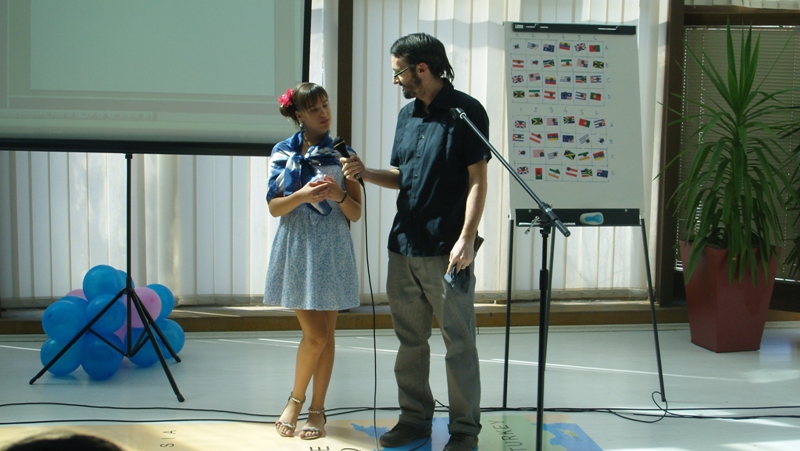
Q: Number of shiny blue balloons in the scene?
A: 10